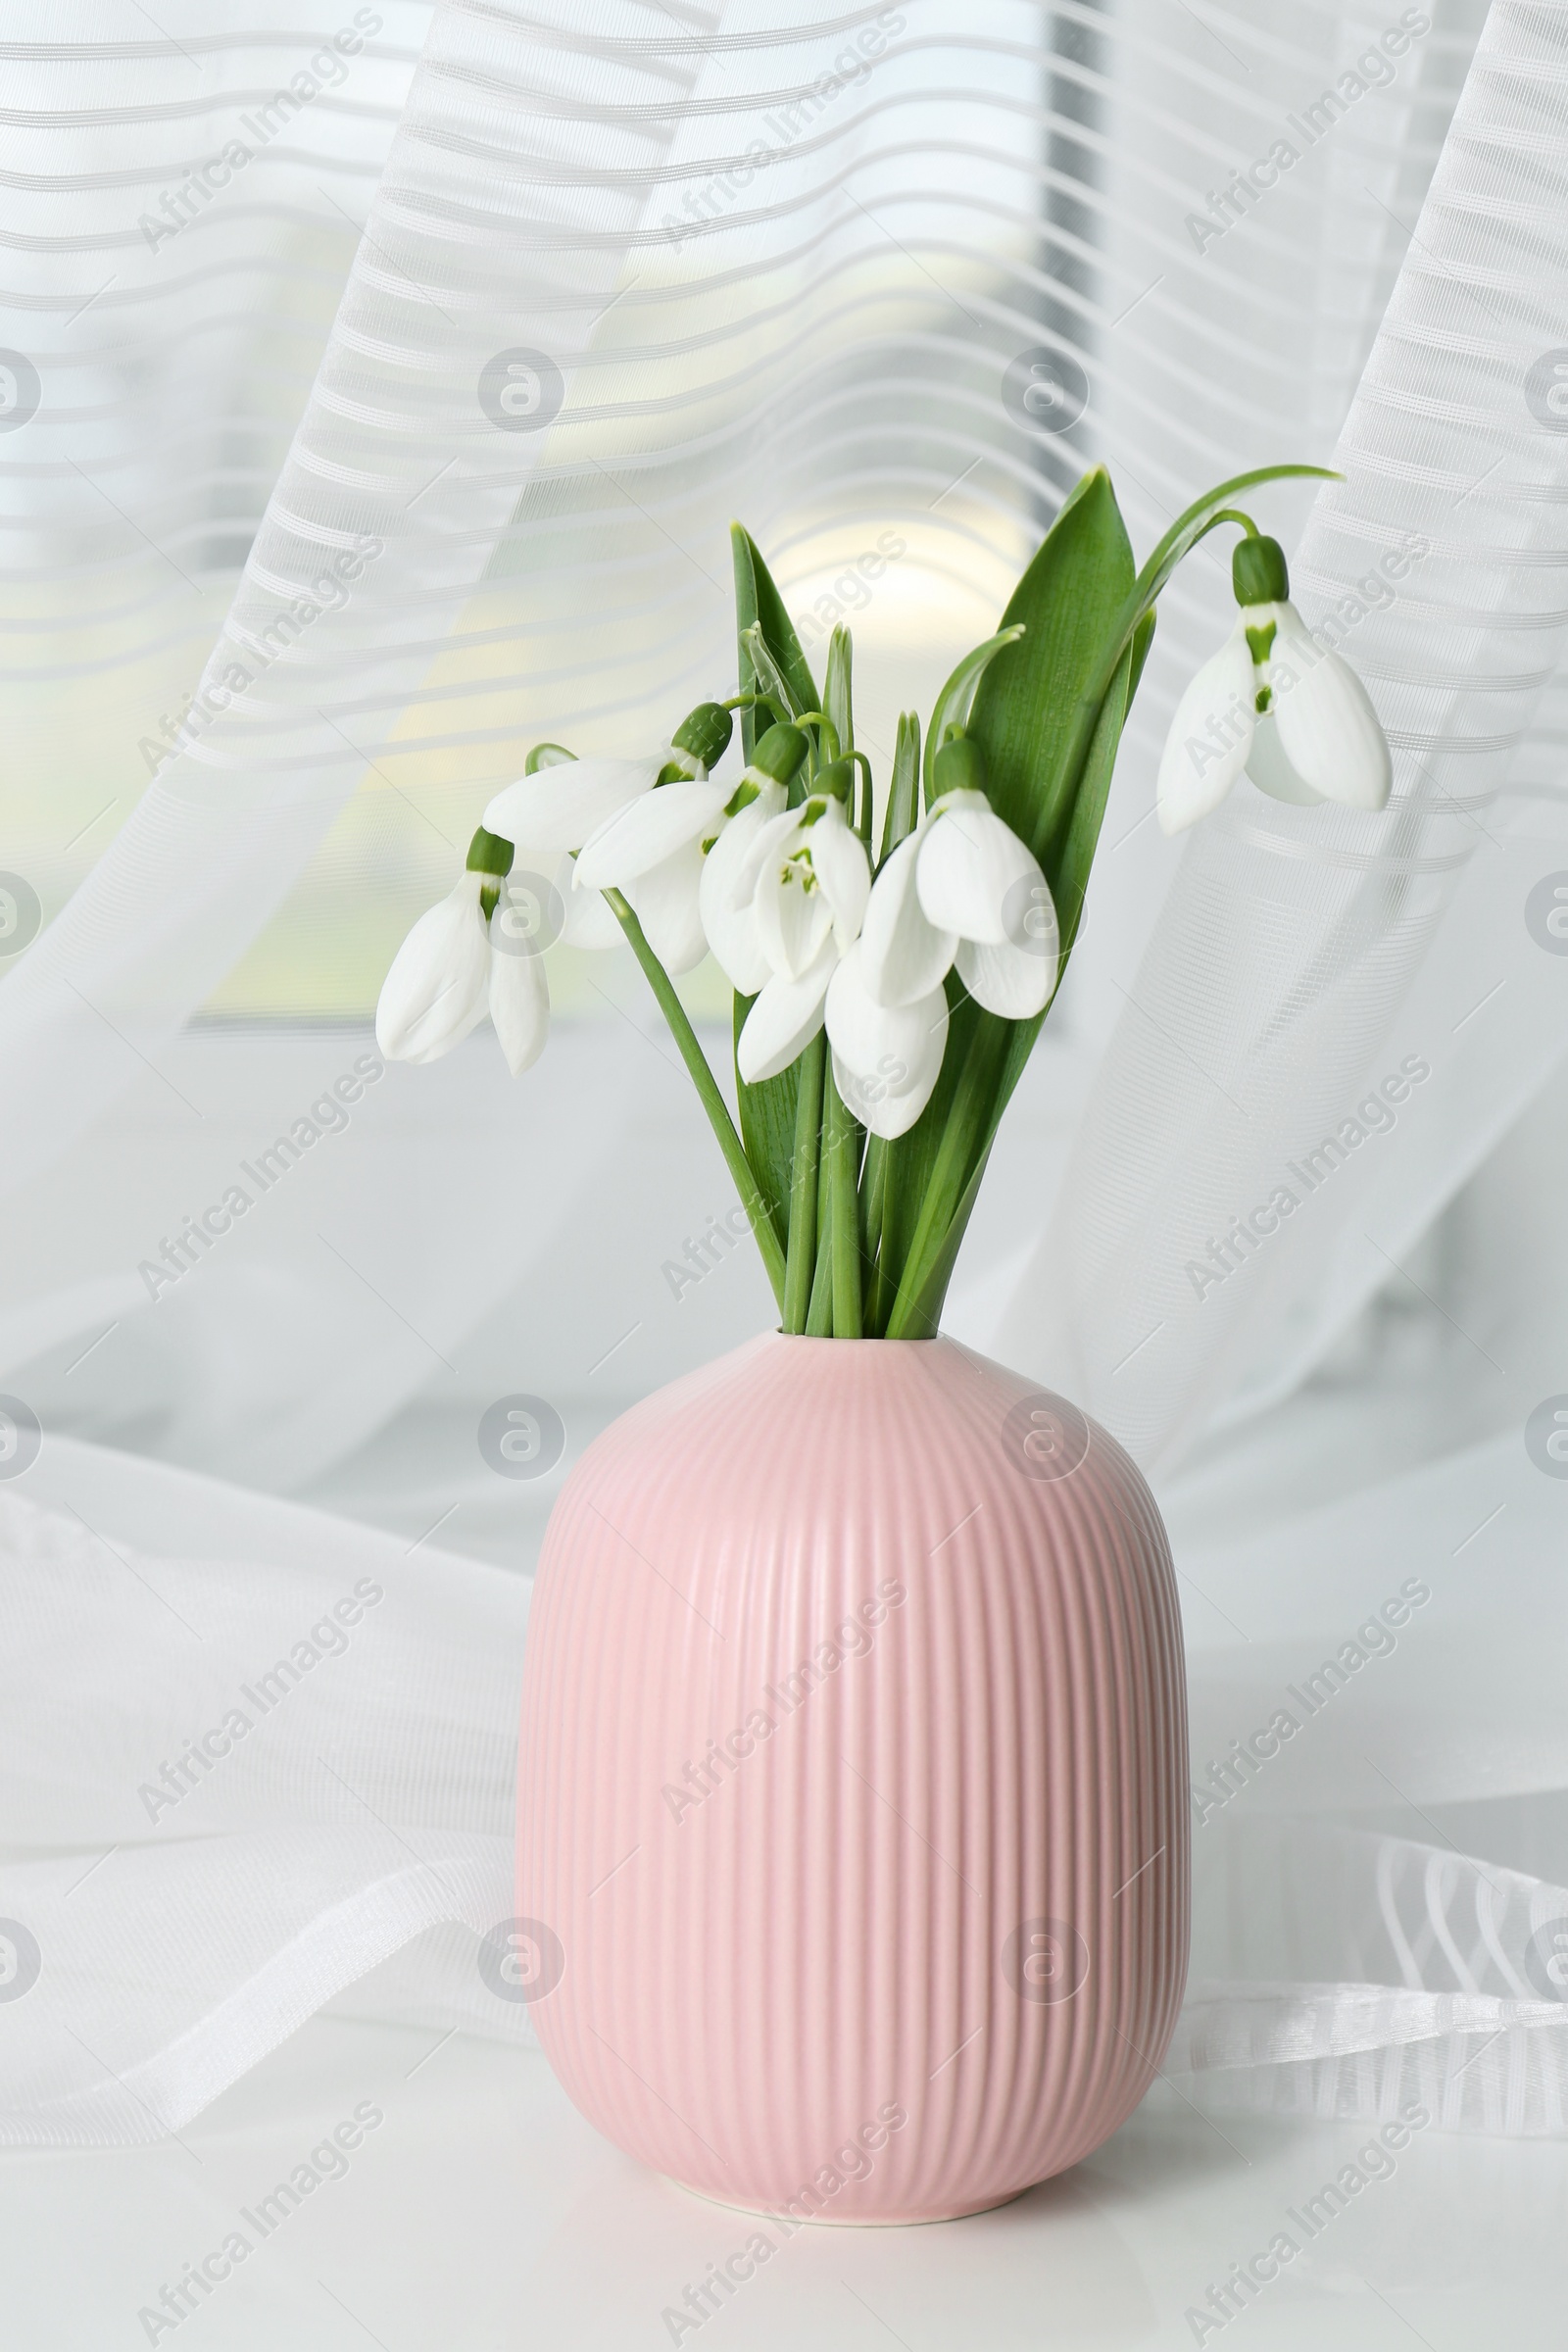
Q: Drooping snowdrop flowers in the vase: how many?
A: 7